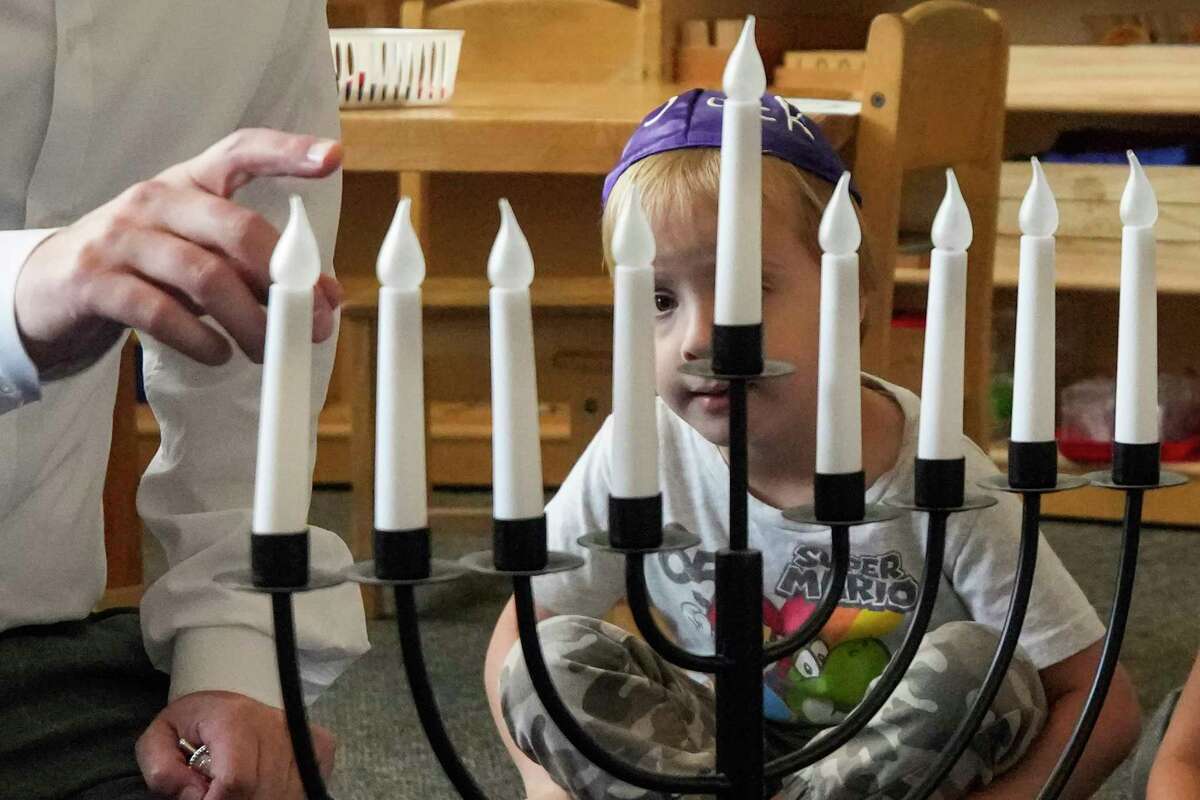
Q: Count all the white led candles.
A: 9